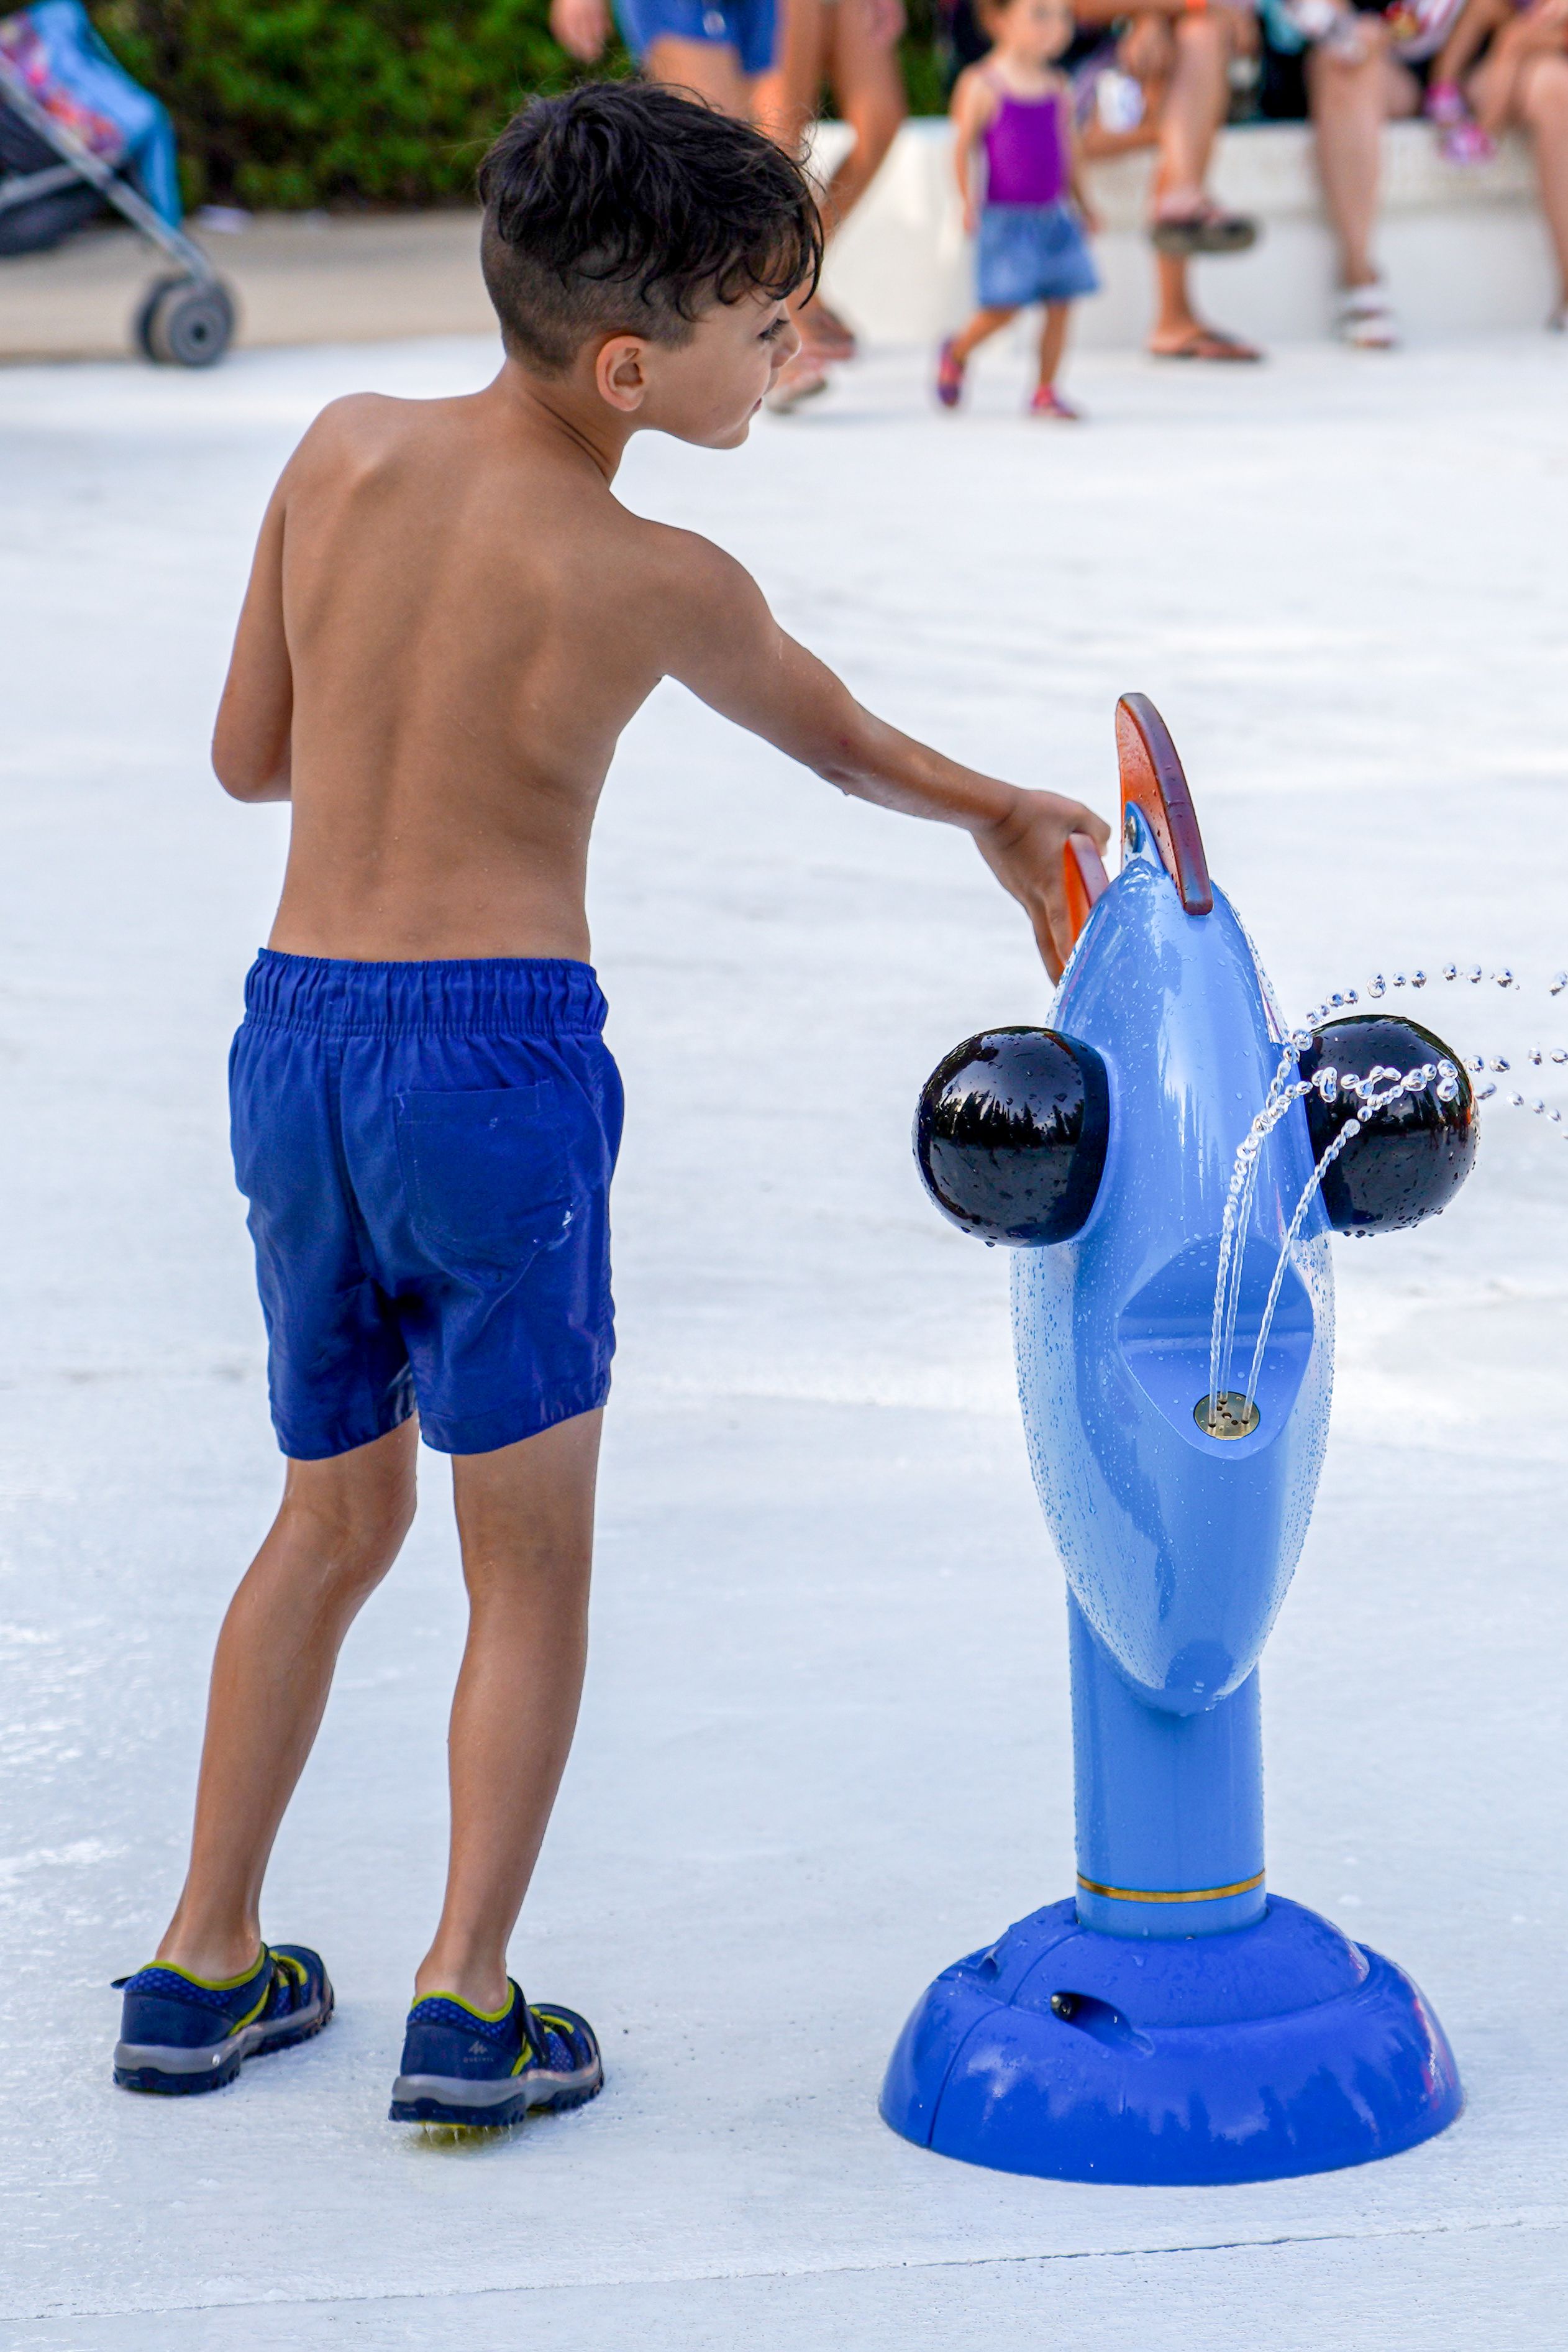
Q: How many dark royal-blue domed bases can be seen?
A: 1